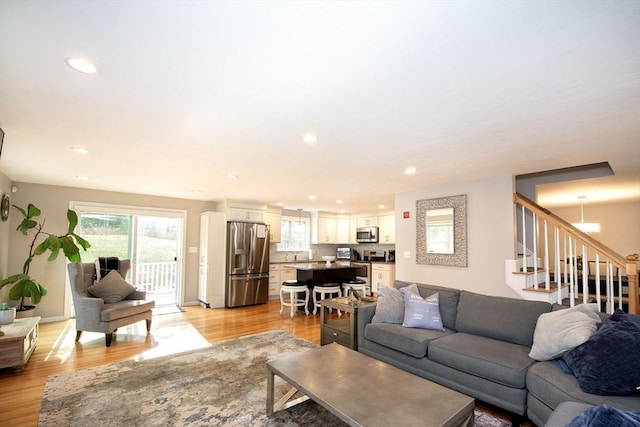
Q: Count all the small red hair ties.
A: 0